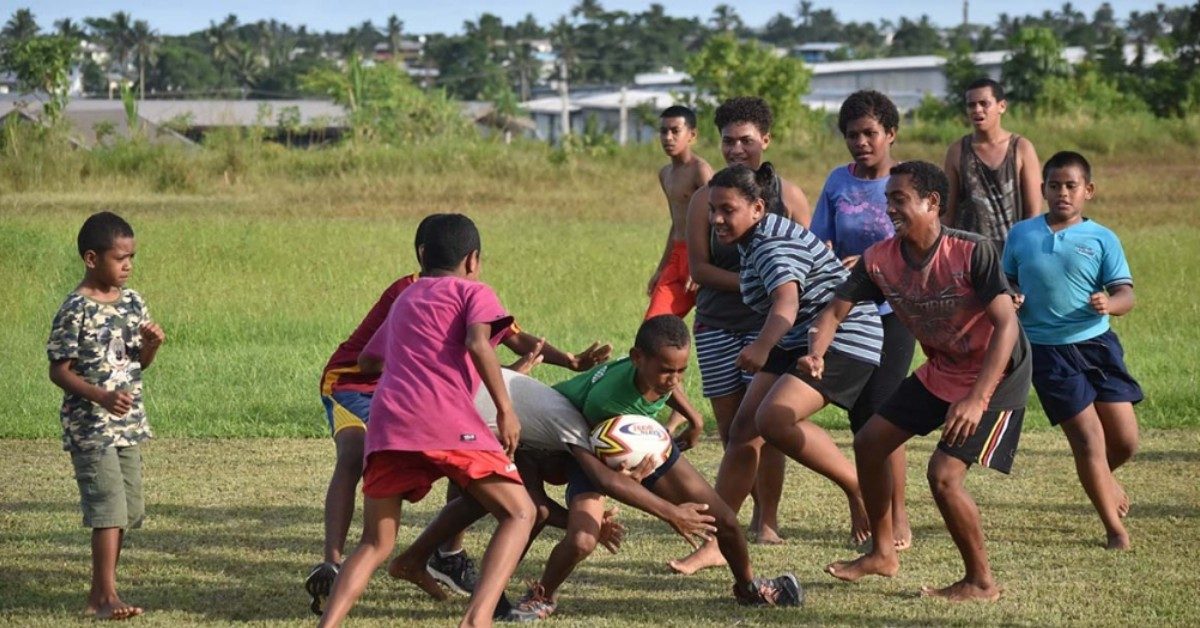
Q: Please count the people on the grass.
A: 12